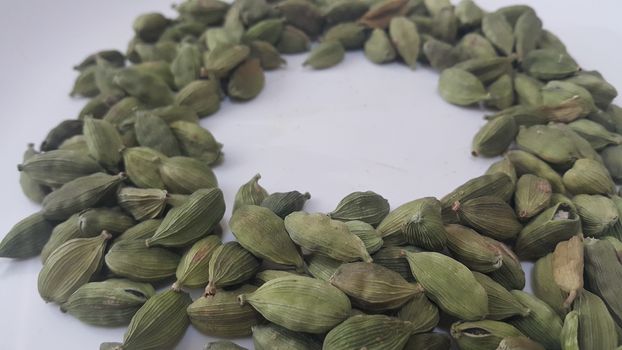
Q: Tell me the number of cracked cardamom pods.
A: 3